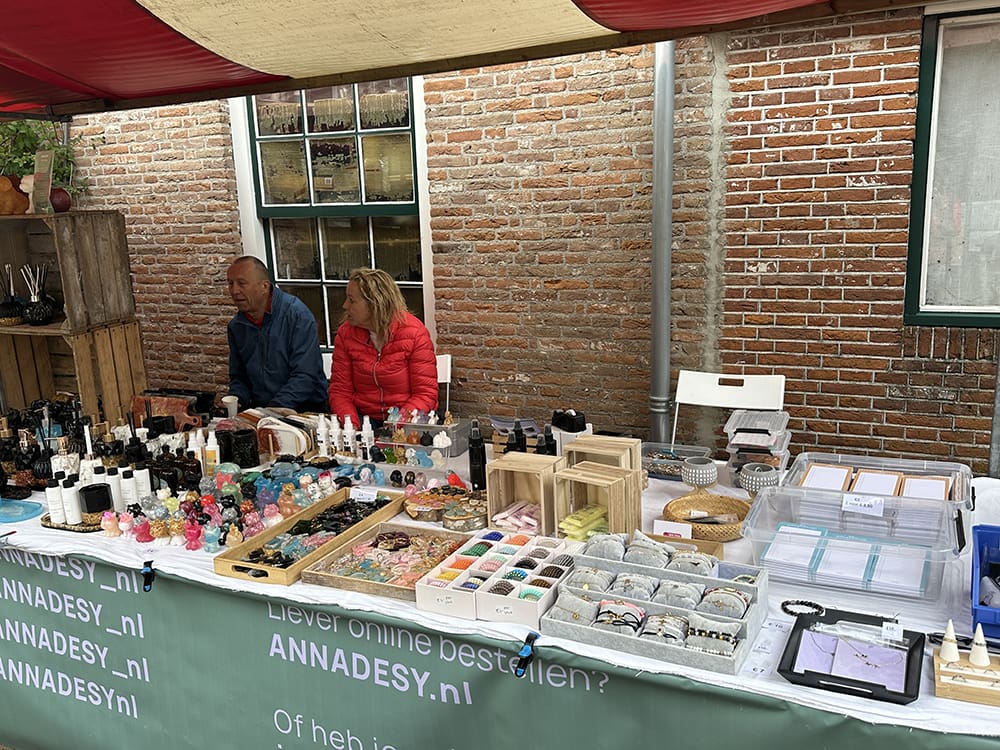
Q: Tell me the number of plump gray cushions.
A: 11